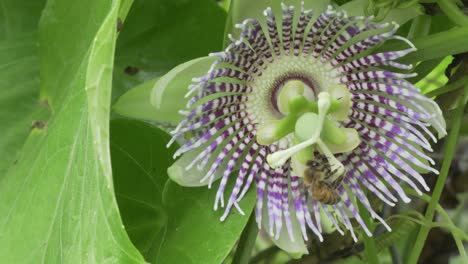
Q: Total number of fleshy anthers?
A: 5